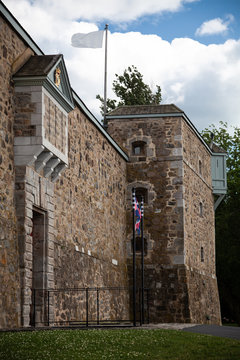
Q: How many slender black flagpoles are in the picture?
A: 2